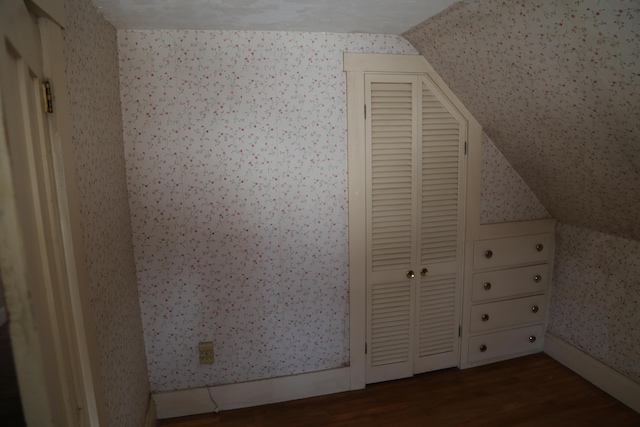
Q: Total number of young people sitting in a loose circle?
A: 0